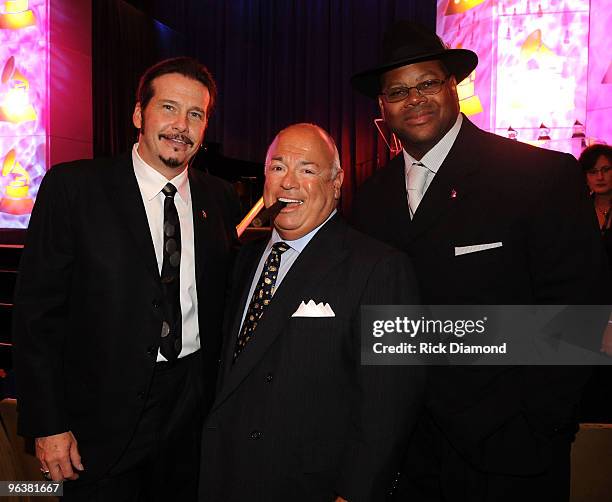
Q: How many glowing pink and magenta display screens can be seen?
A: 2